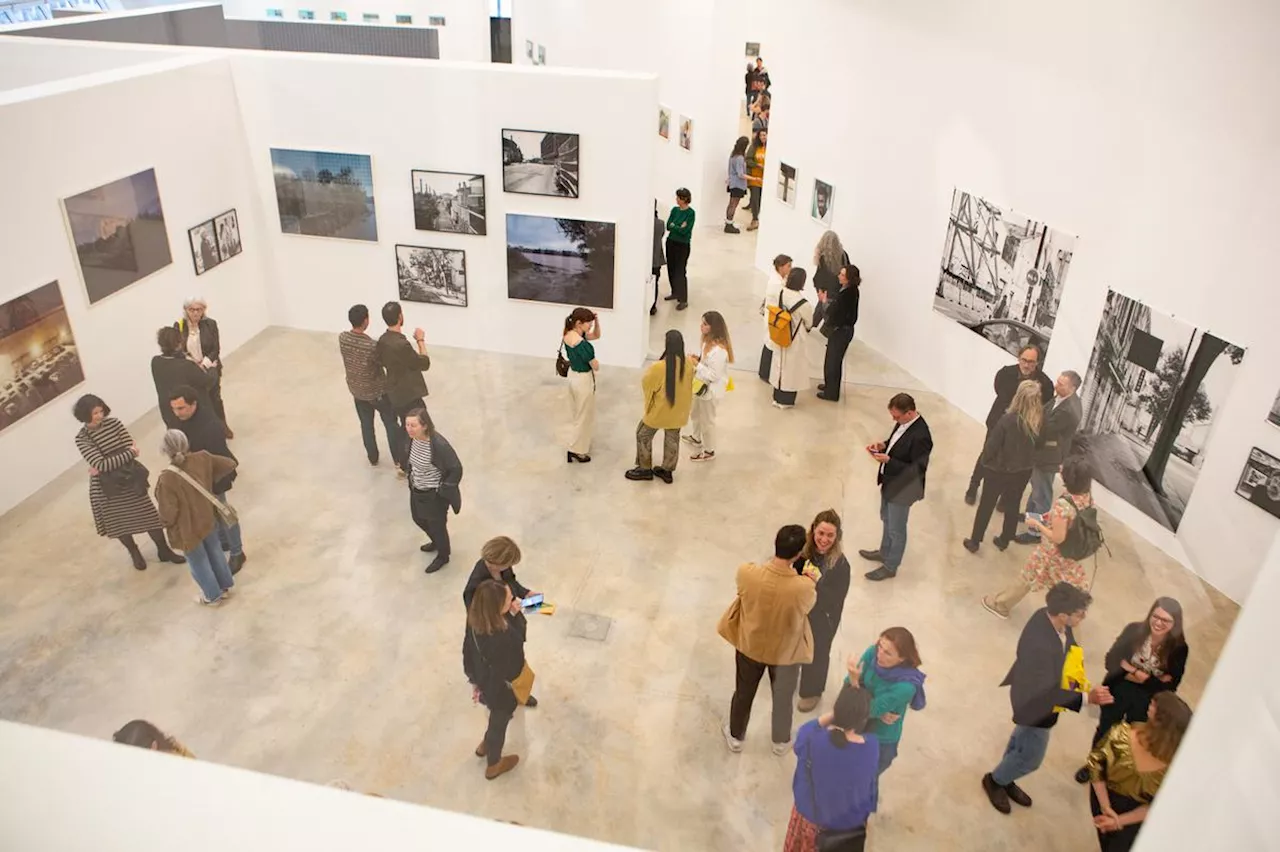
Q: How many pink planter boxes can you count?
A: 0